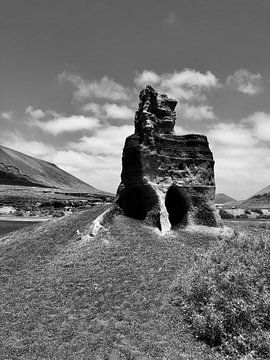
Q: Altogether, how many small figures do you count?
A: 0